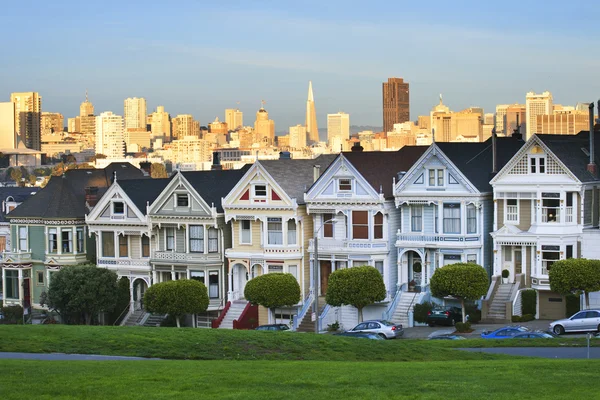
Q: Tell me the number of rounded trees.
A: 5